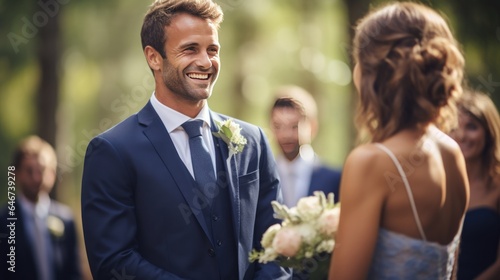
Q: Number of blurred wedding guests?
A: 3